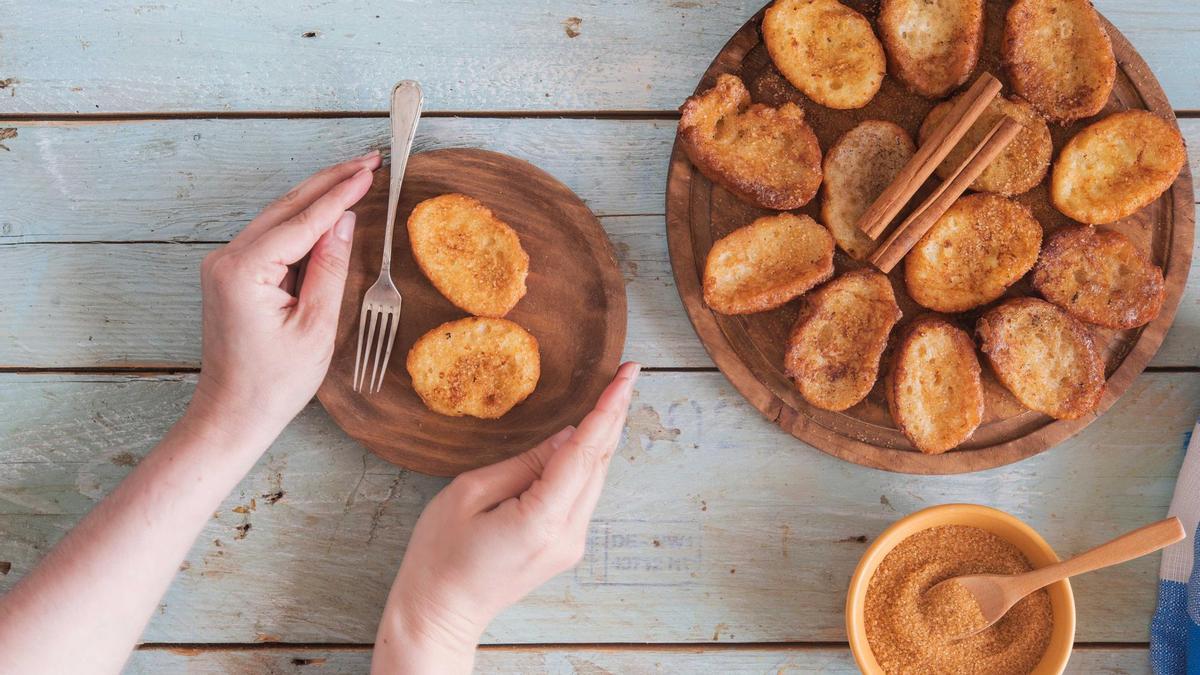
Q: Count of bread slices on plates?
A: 15